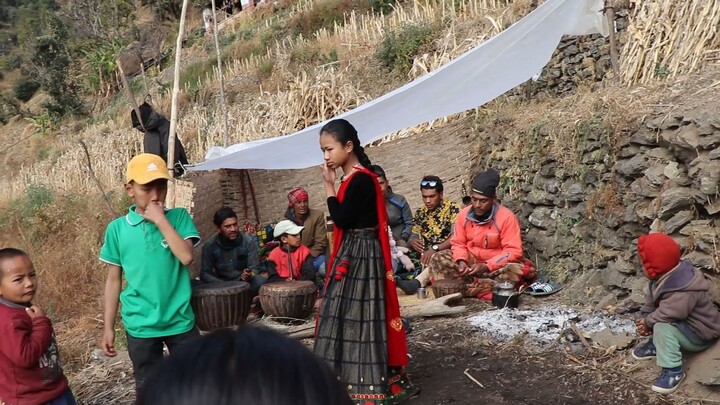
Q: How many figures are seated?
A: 7